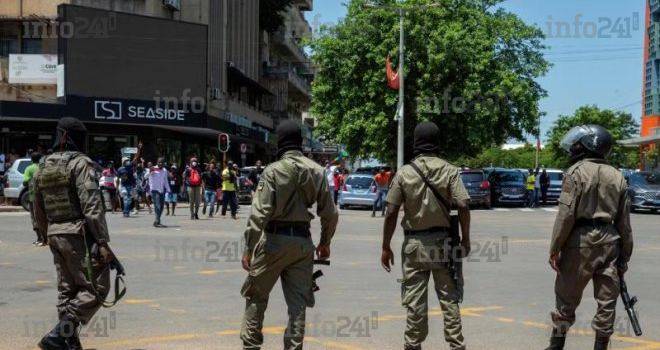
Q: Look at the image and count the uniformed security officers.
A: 4